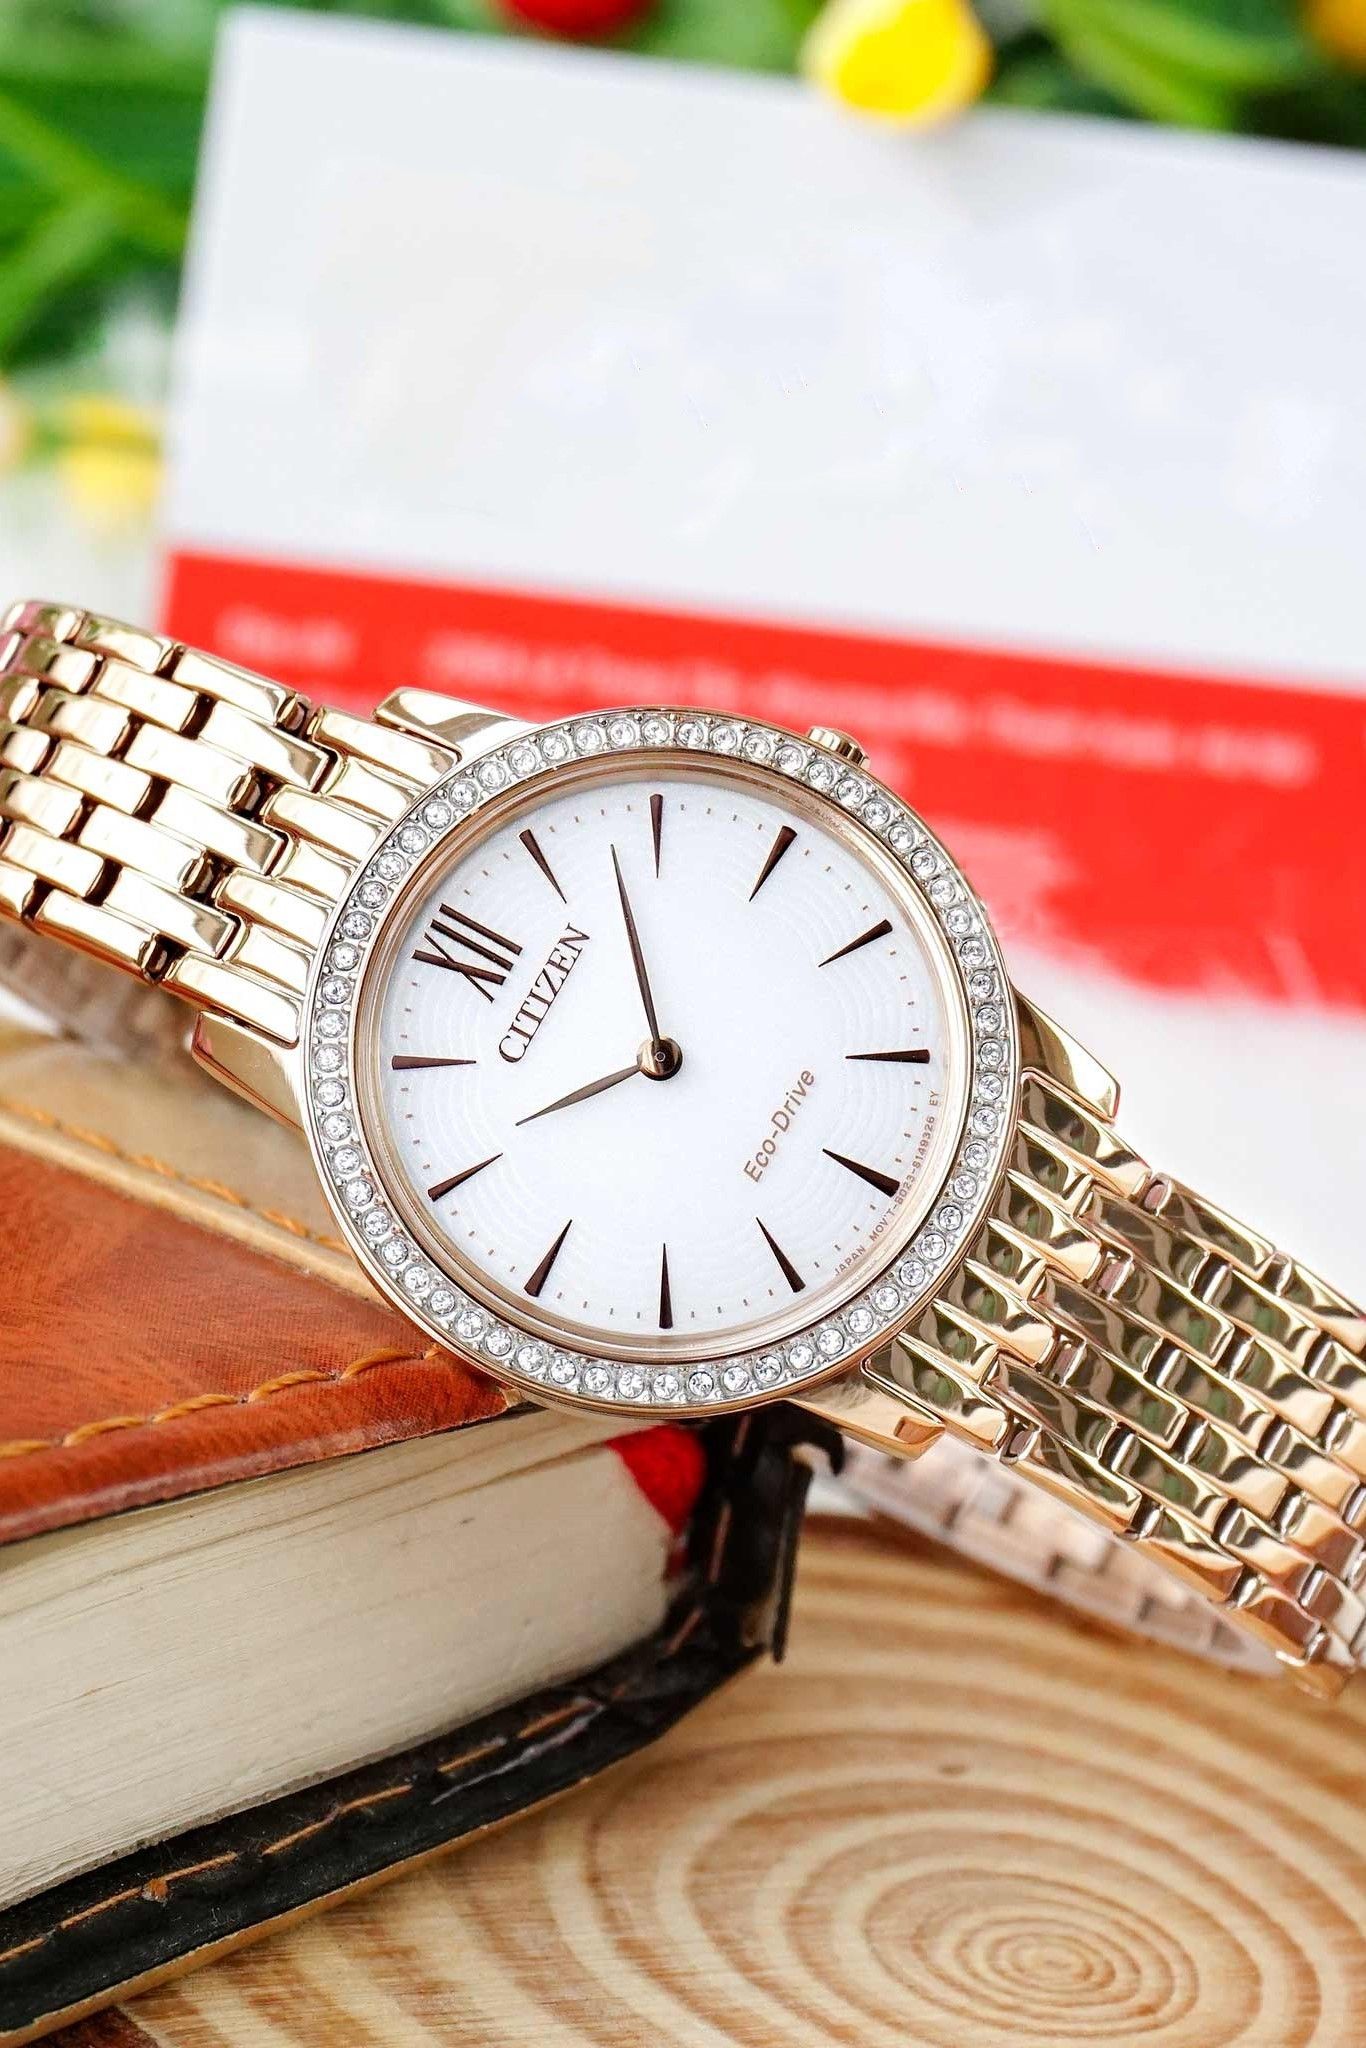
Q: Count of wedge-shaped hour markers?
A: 11